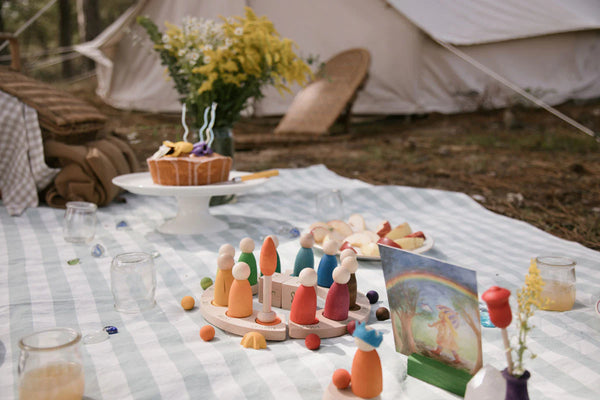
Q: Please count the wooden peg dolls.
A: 12